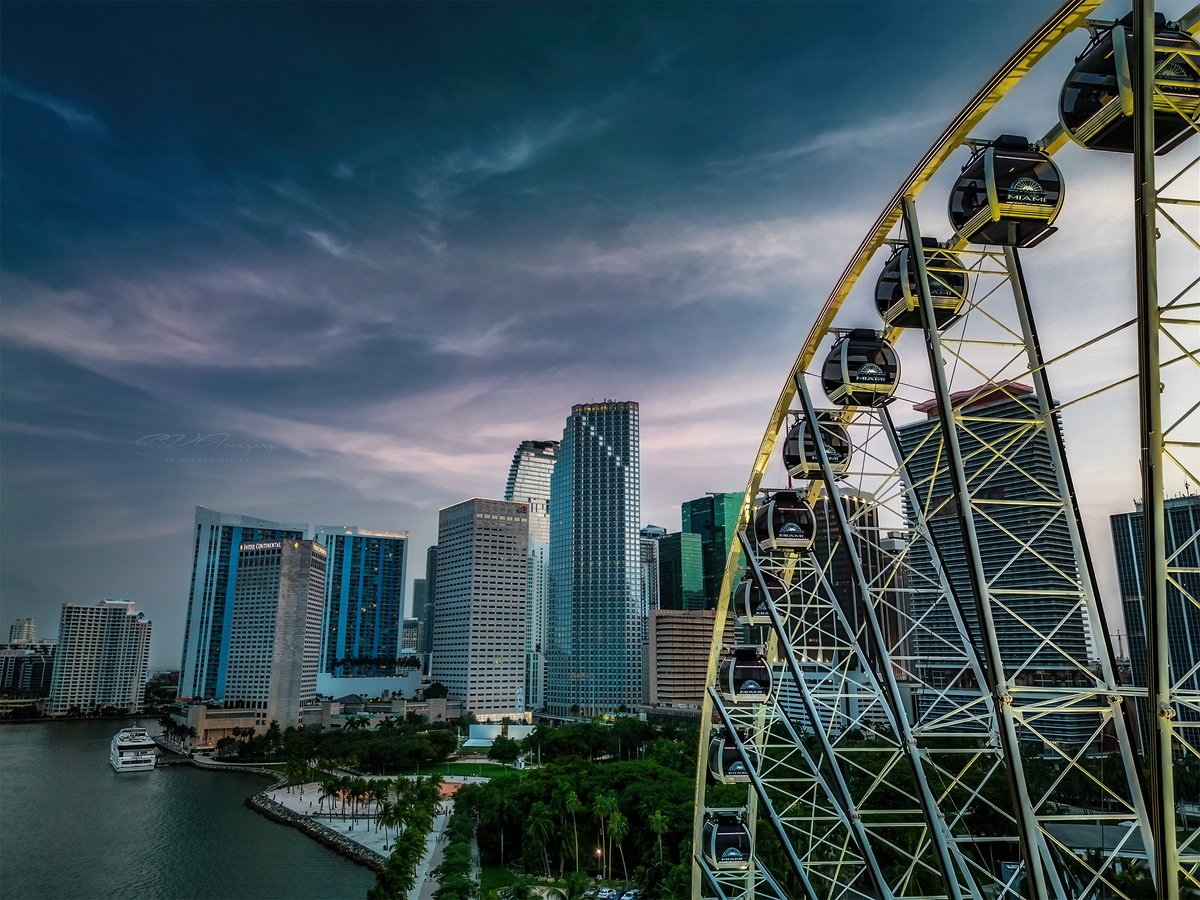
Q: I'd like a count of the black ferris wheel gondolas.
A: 10